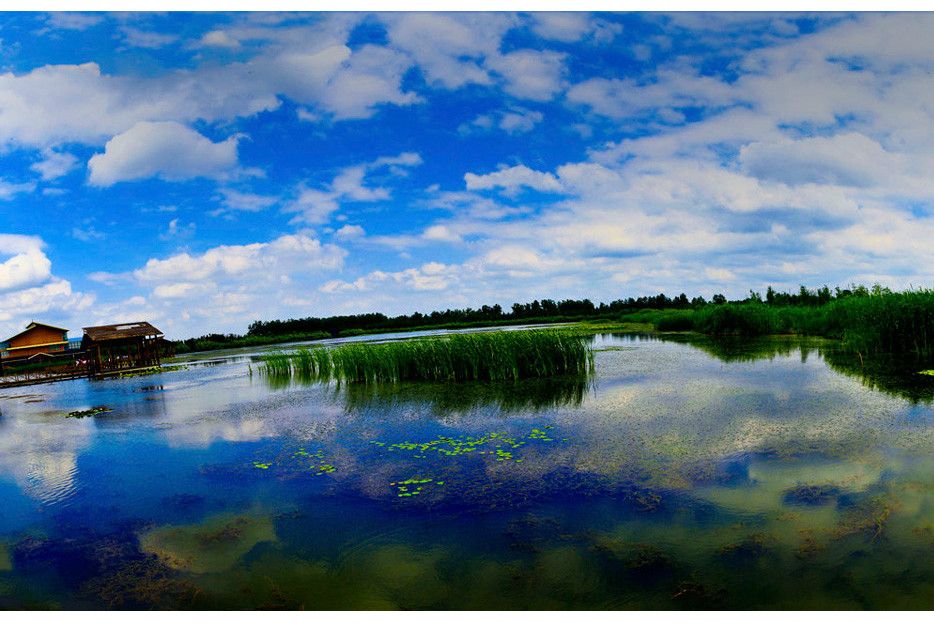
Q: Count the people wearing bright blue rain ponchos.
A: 0